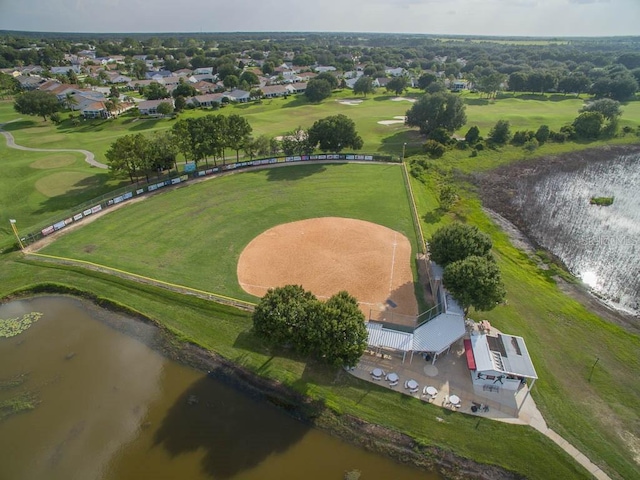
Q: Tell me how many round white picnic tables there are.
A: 5